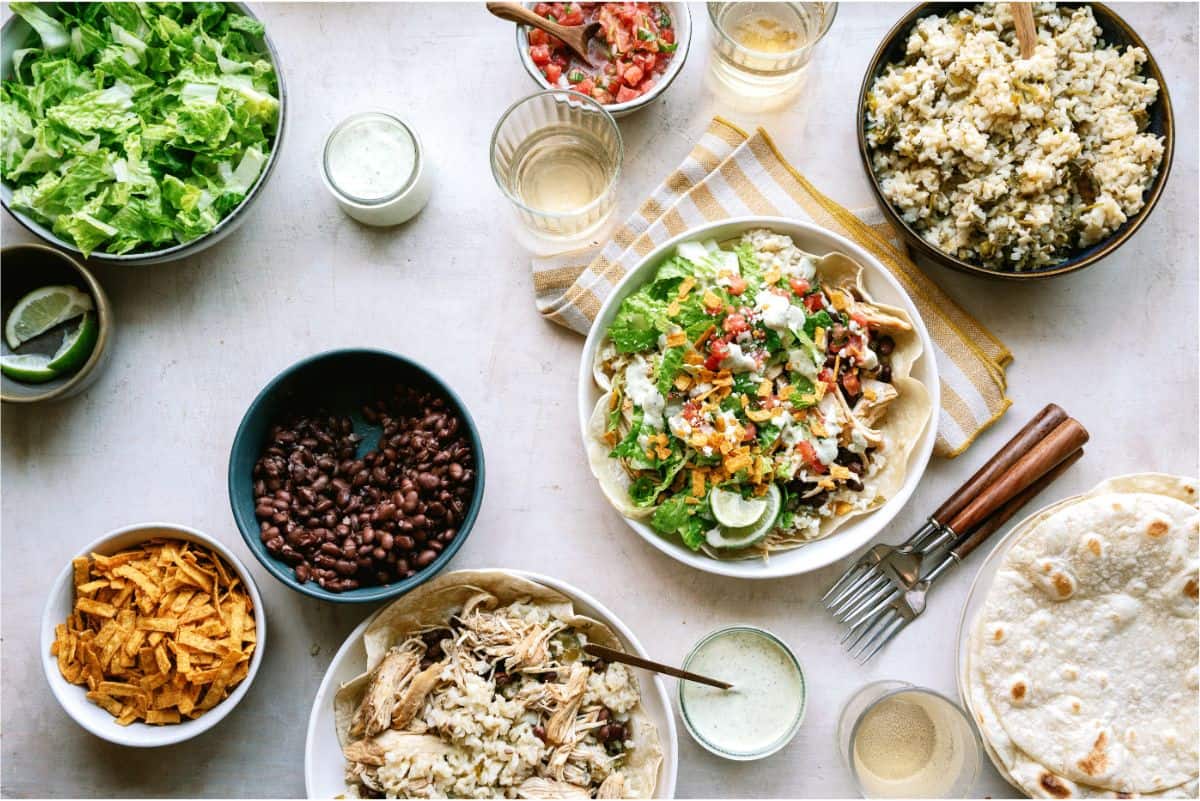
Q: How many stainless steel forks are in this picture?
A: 3